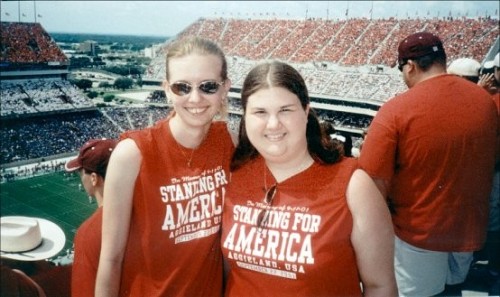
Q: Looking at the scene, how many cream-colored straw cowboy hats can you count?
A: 1